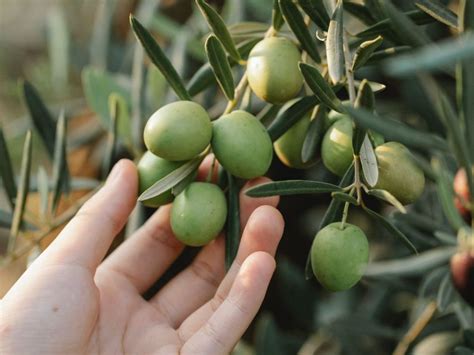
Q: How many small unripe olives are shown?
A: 9